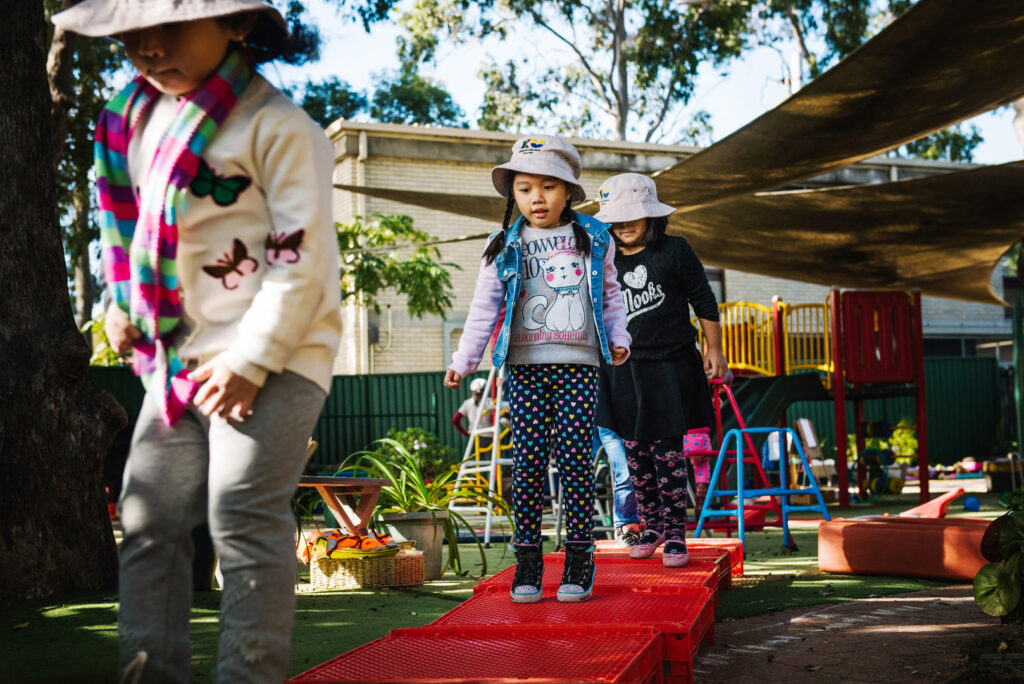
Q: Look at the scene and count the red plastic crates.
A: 5